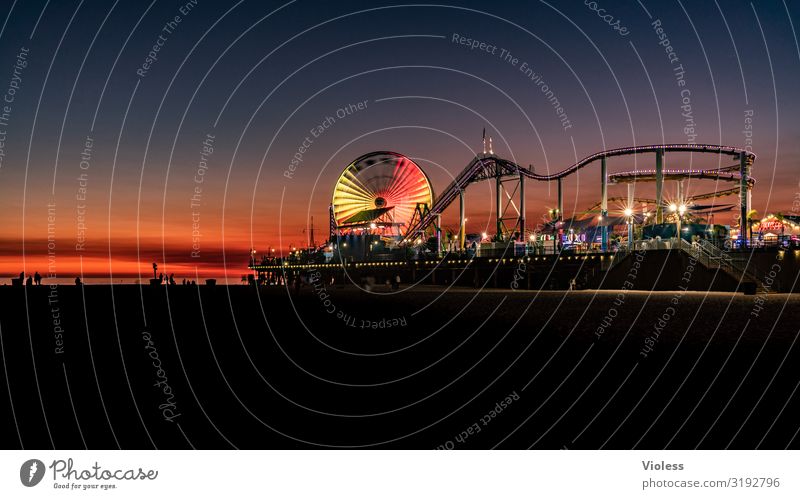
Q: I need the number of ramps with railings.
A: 1